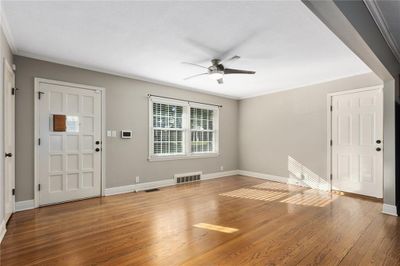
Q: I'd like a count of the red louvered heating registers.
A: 0